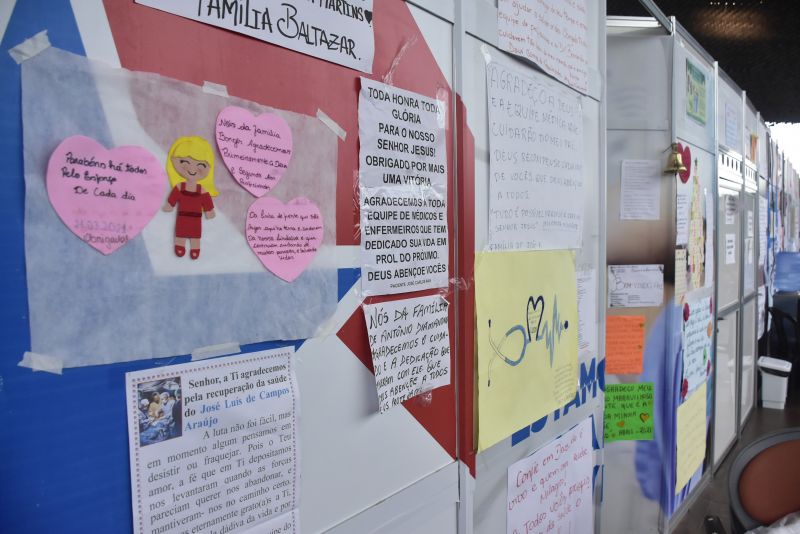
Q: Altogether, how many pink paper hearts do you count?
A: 3